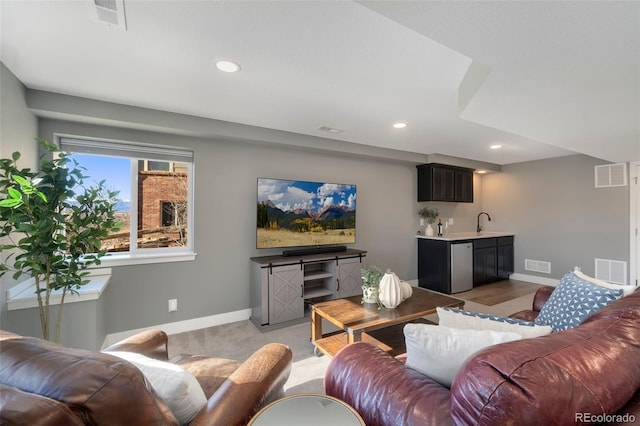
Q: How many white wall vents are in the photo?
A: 3